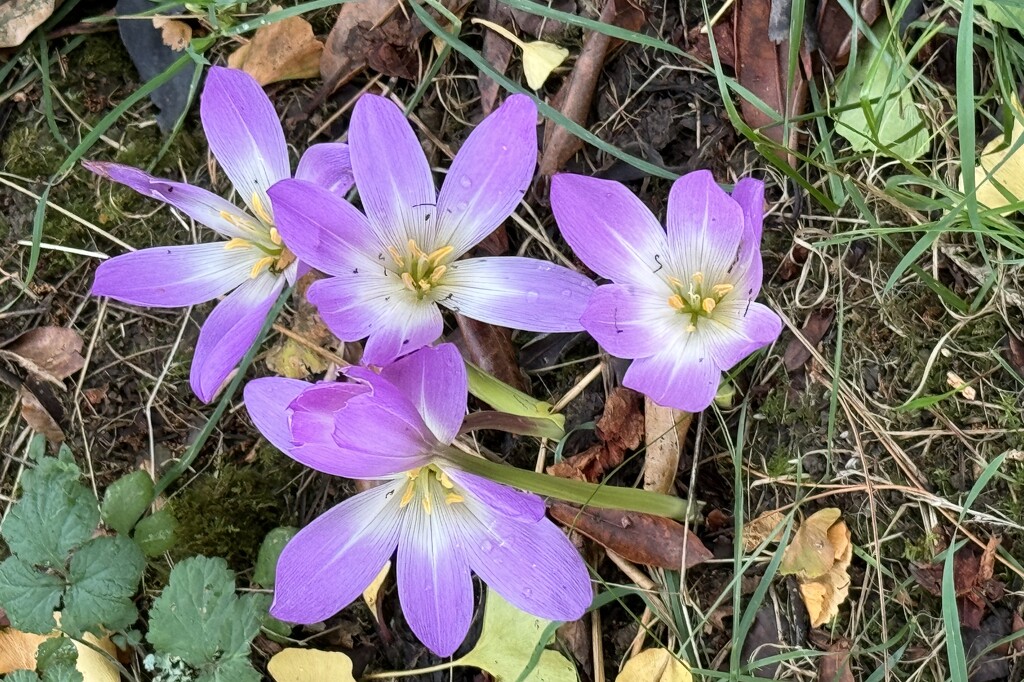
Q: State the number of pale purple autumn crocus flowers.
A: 5